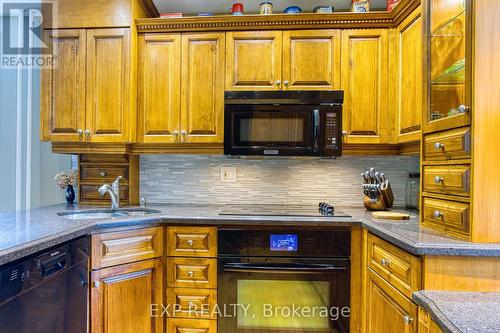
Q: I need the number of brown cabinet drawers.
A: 12